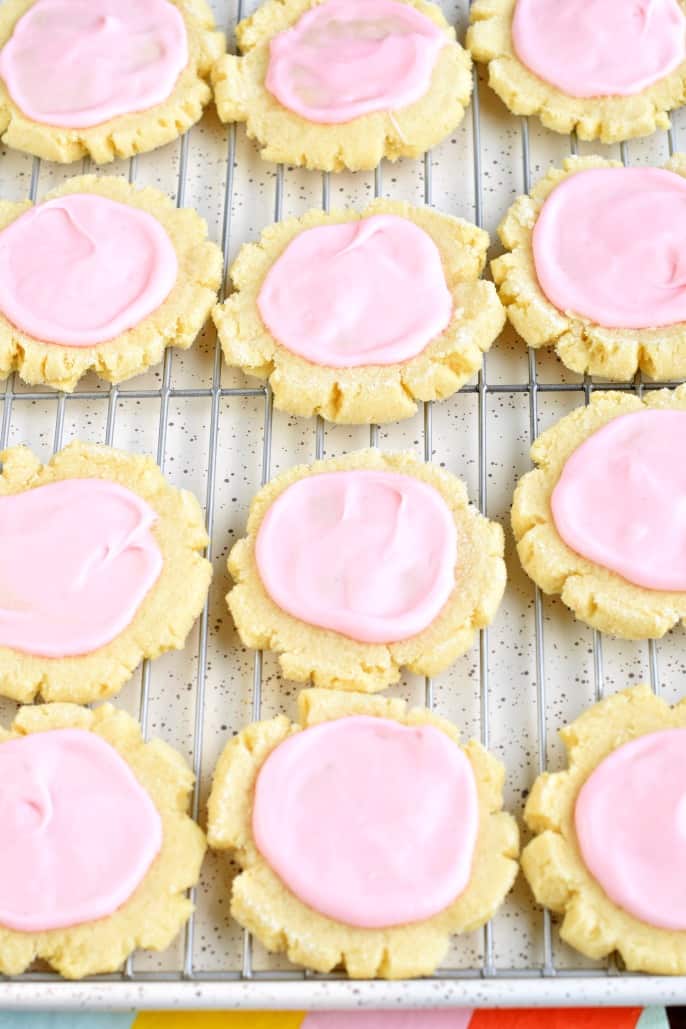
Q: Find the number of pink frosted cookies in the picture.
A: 12